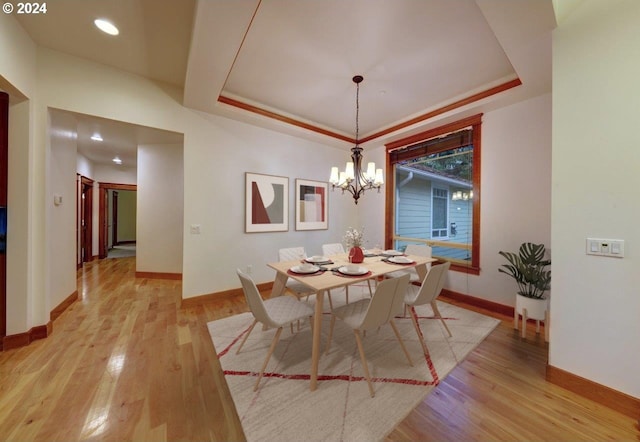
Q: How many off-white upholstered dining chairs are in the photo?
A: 6